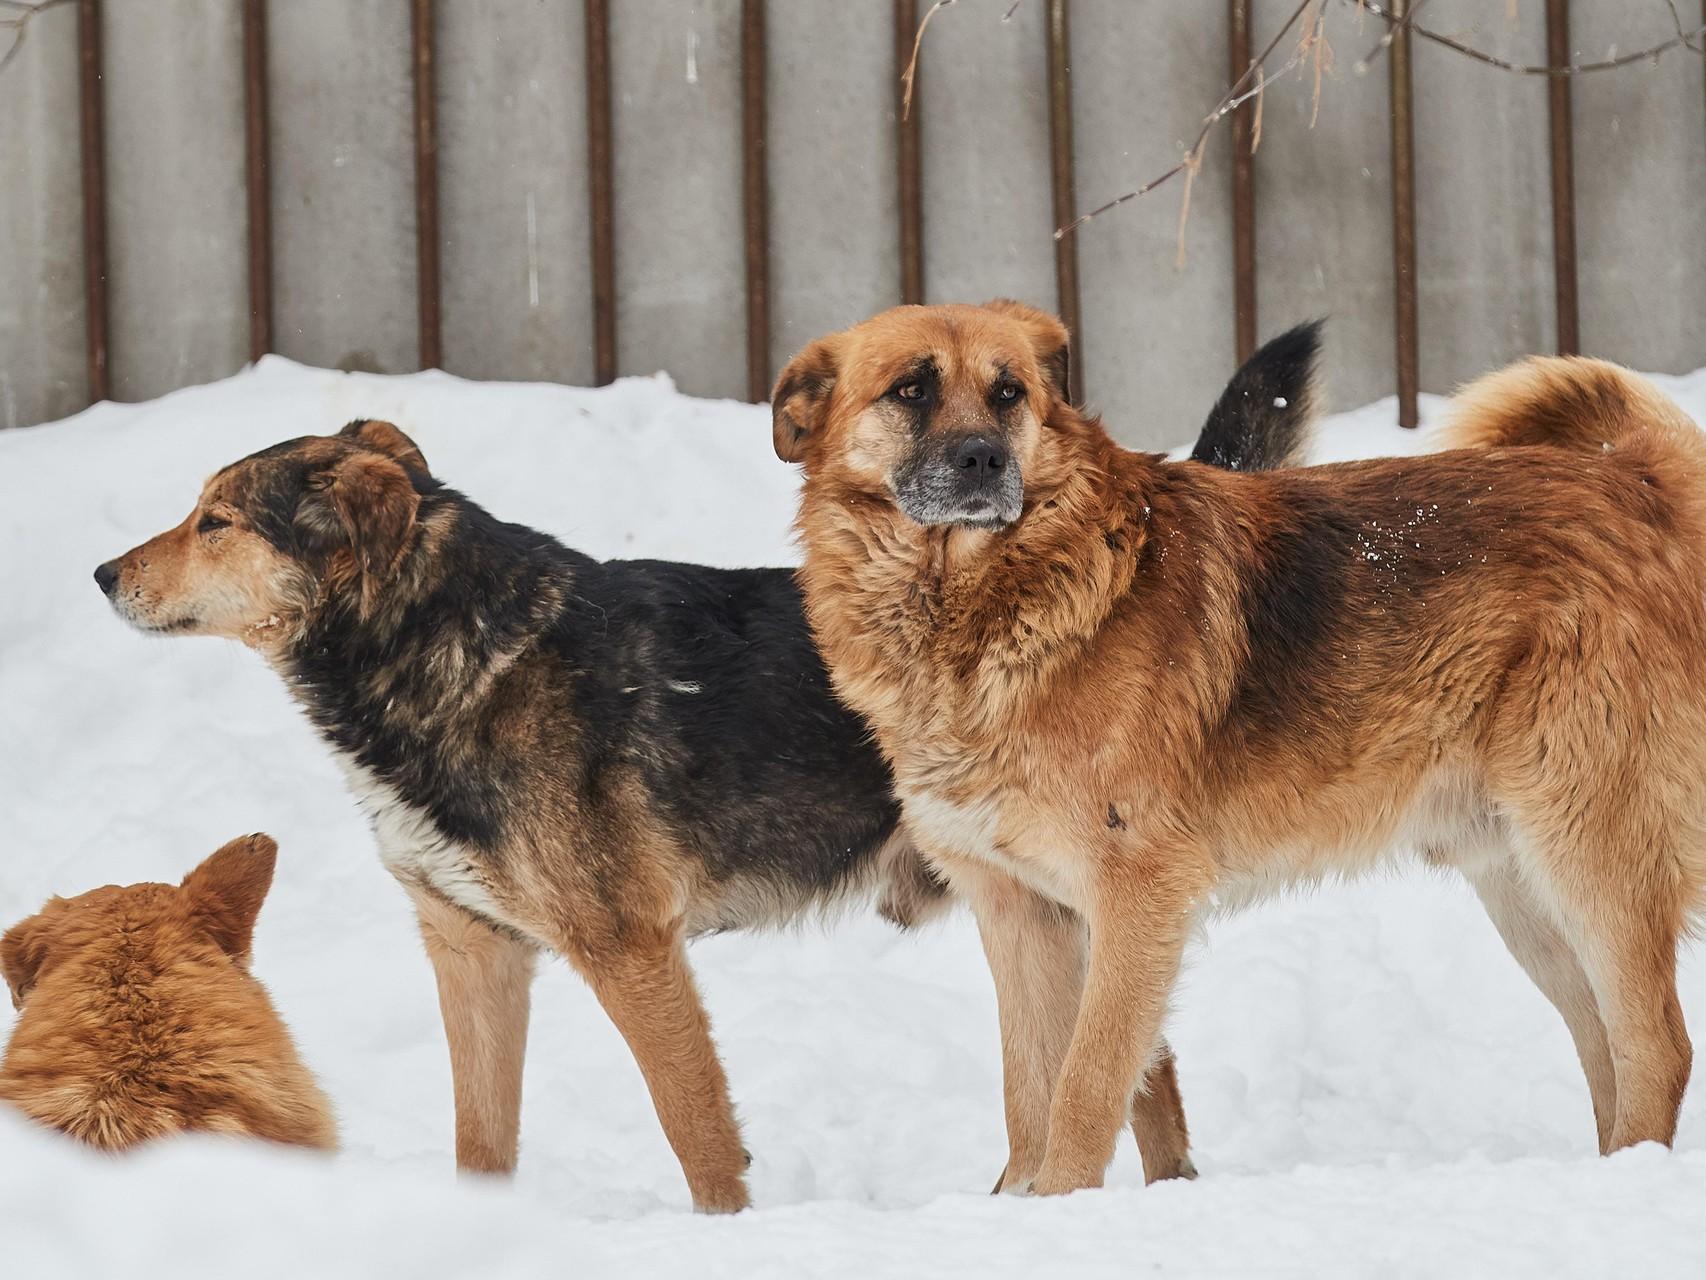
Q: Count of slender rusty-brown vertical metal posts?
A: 10